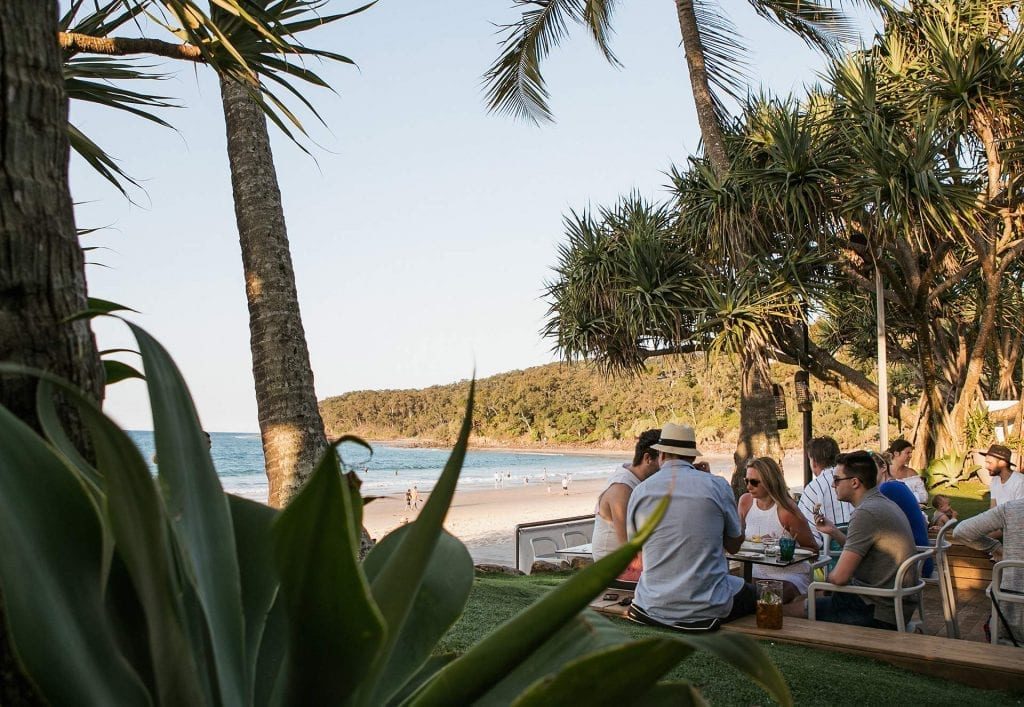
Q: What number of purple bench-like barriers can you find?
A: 0